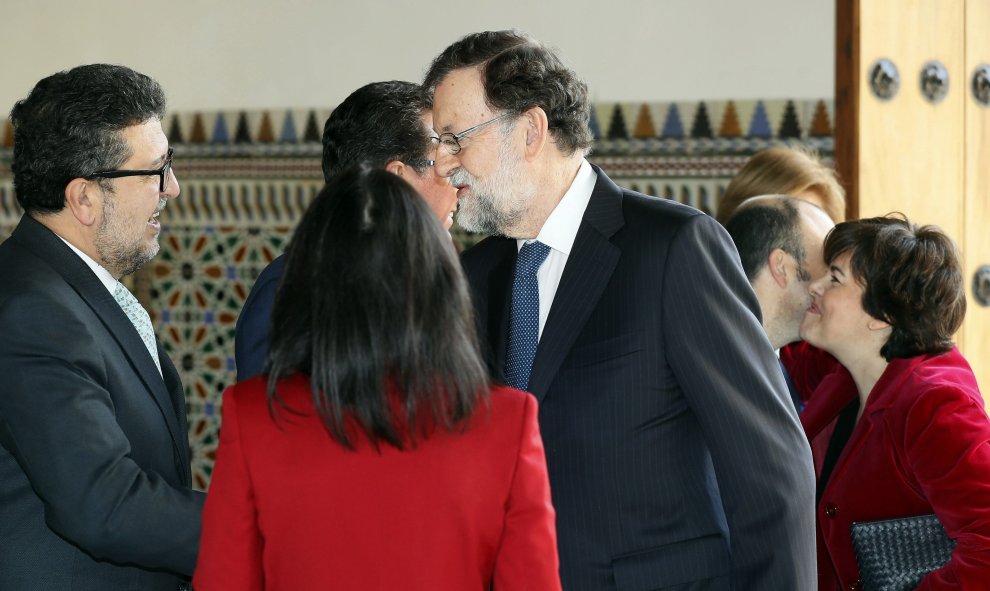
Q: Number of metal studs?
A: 4